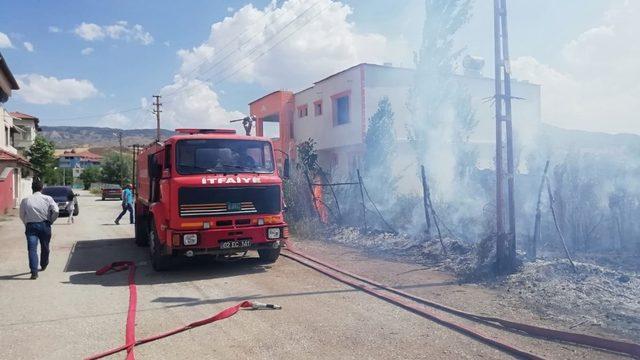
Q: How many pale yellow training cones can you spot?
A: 0